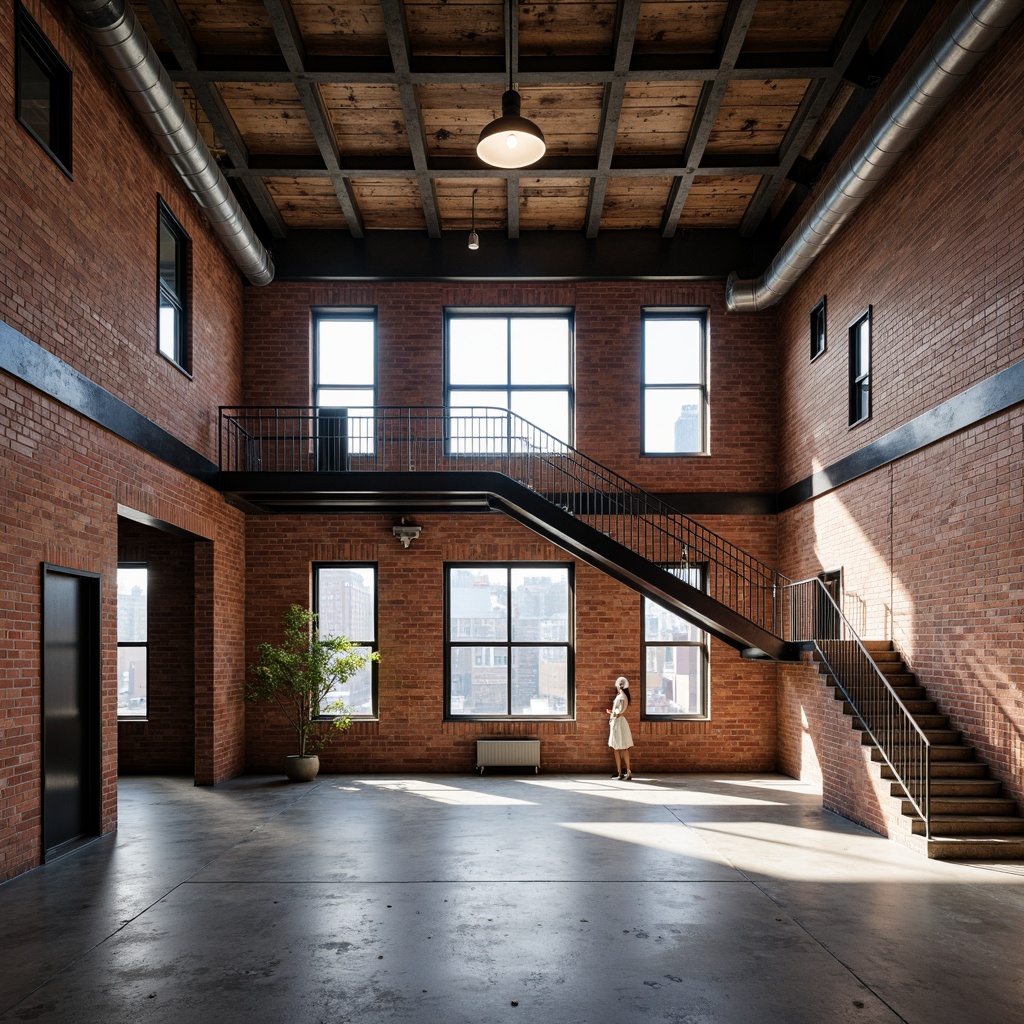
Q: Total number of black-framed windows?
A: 11